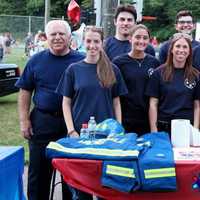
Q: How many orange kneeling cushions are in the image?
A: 0